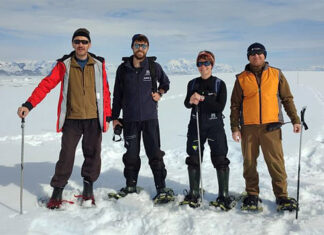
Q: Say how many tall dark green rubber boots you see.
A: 2